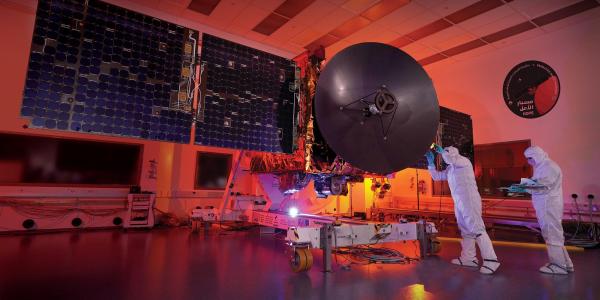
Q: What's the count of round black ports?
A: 3